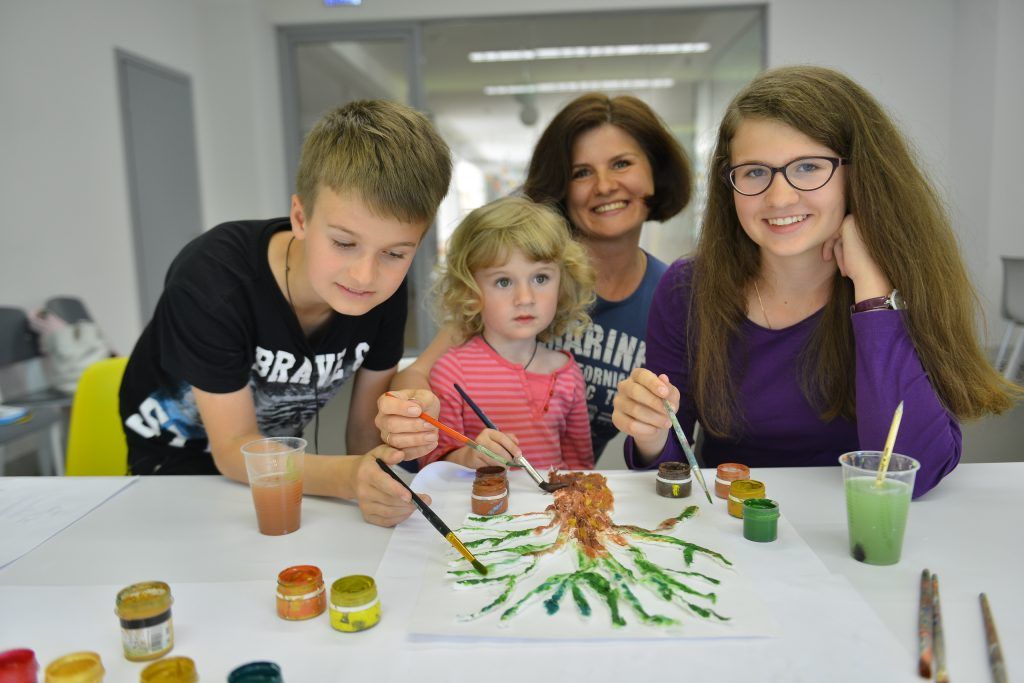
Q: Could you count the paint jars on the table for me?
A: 13